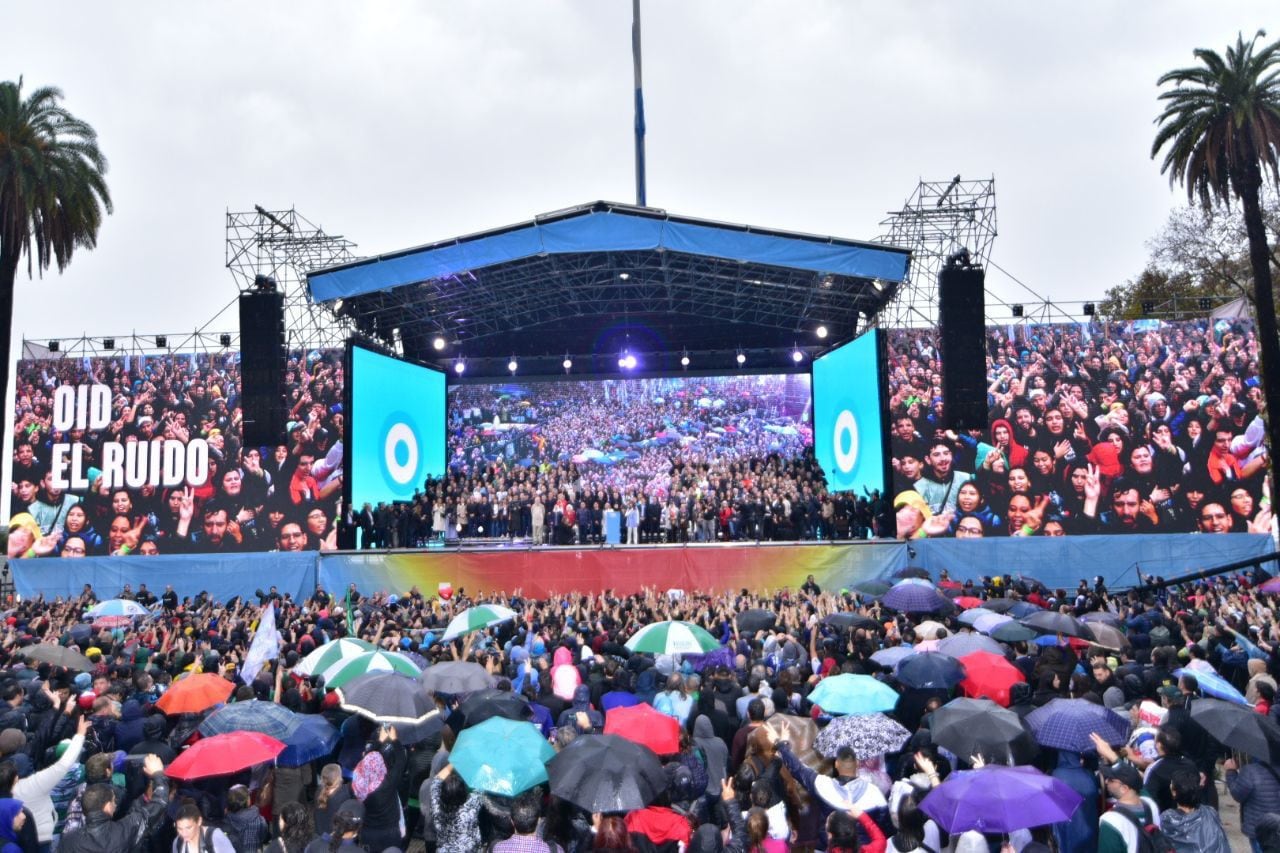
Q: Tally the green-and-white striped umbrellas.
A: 4